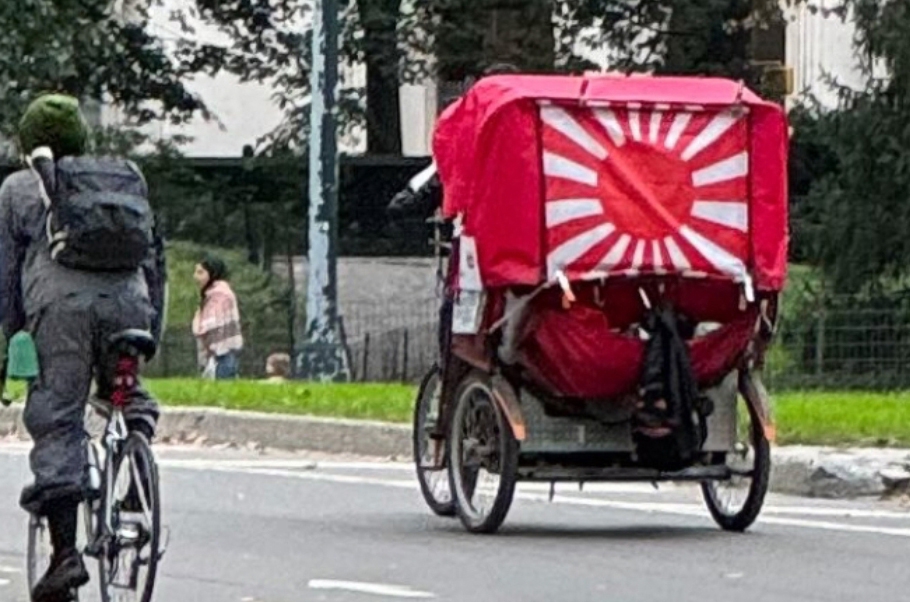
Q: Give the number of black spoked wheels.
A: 5